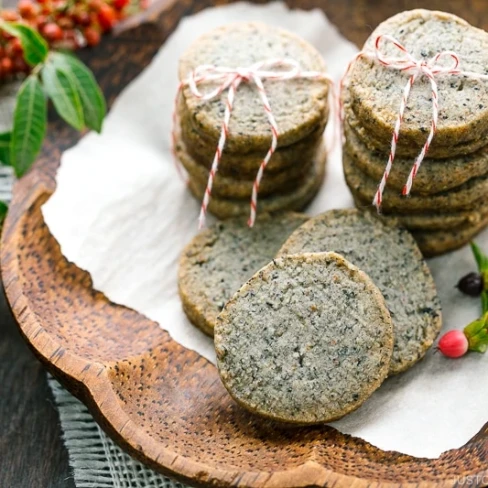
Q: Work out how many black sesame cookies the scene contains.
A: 13